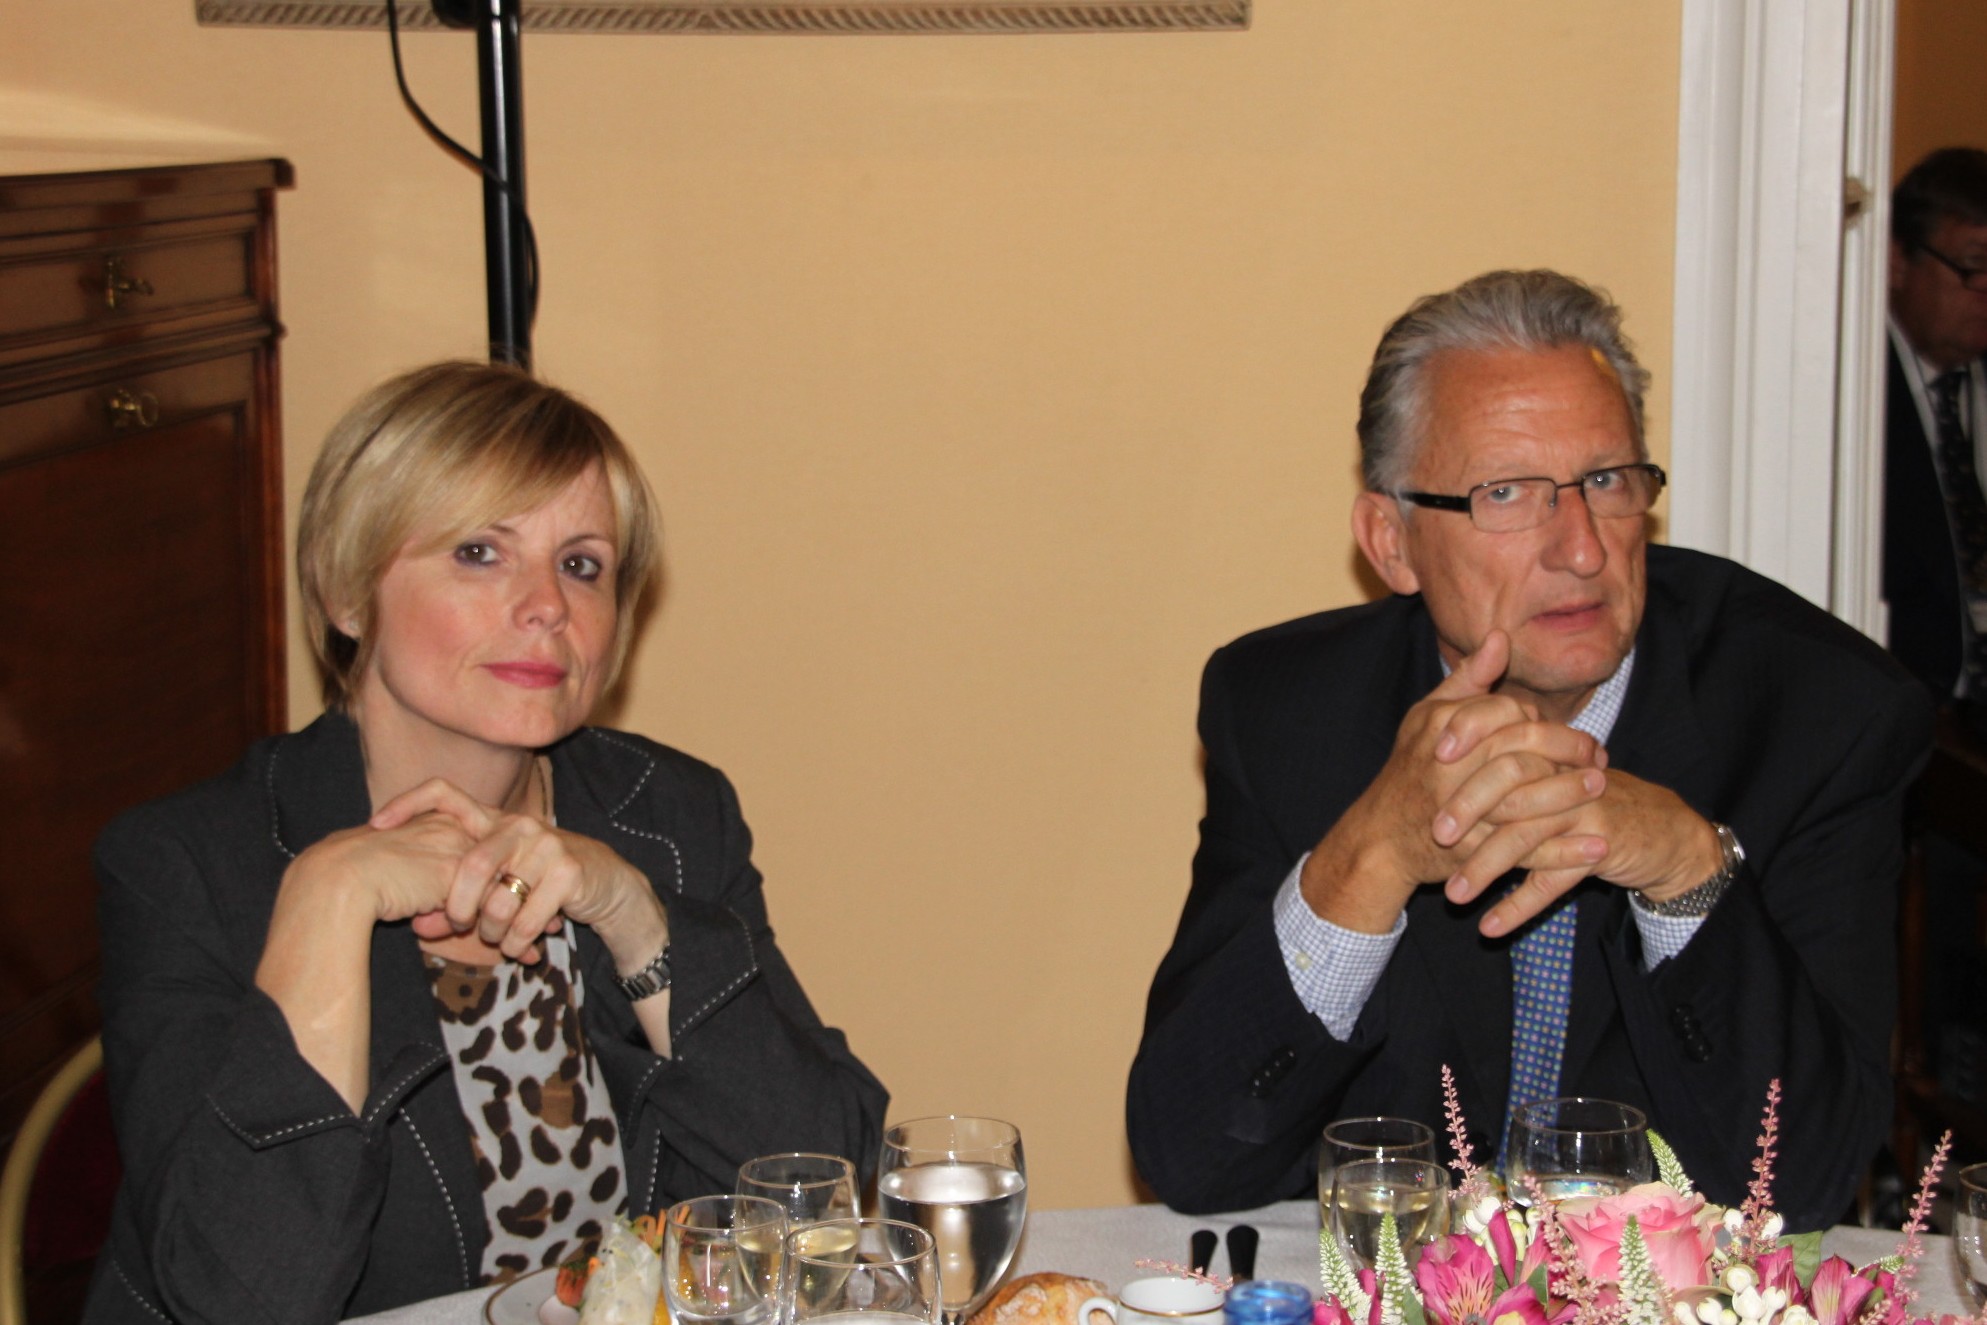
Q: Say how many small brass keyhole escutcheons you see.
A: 2